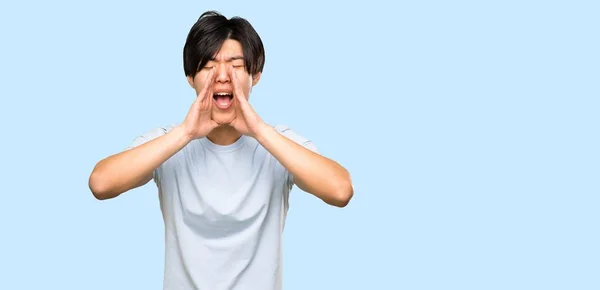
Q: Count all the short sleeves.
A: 2